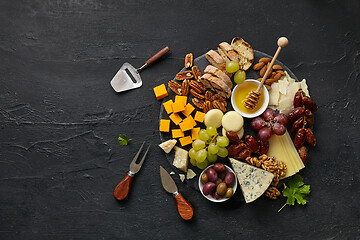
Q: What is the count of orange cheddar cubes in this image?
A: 13